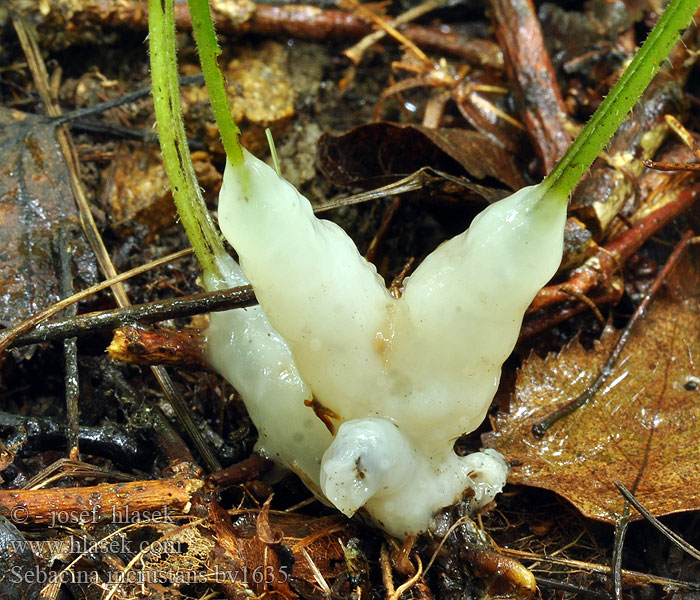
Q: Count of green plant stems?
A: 3